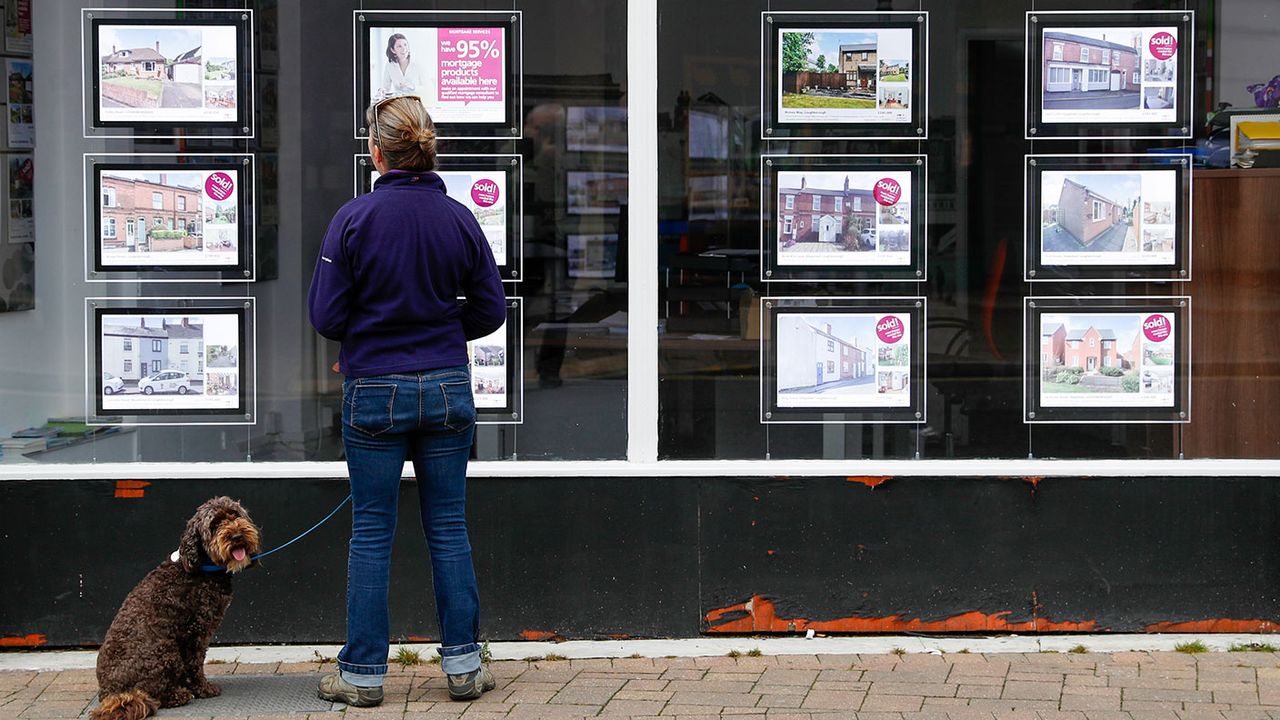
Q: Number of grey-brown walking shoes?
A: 2